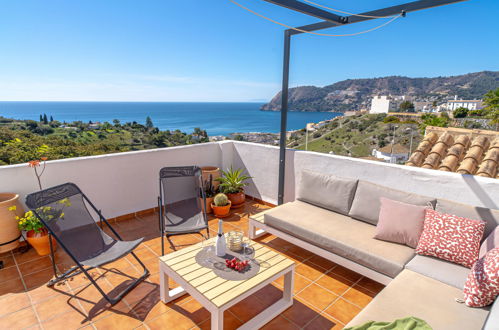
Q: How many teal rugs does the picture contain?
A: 0